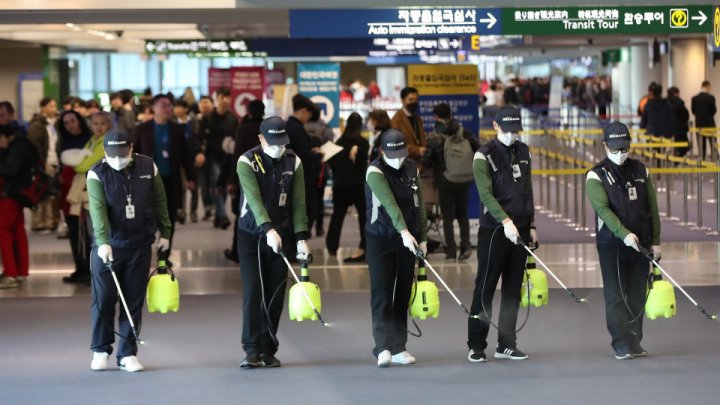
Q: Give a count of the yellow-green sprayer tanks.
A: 5